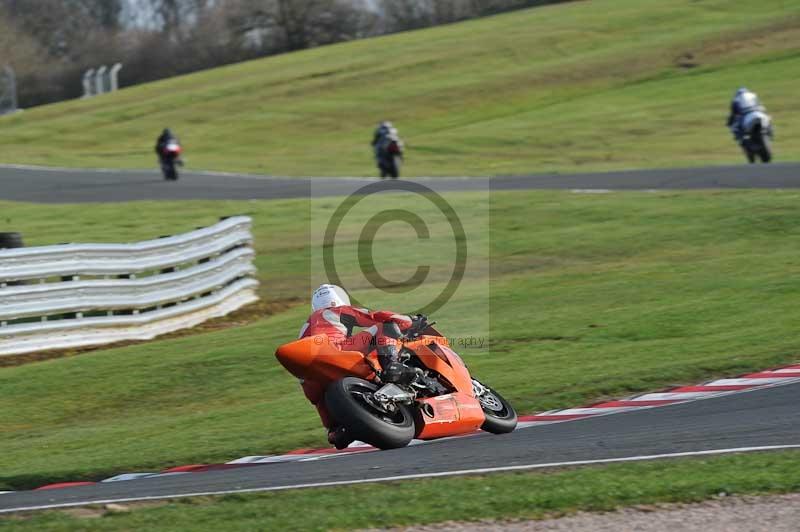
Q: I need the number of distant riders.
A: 3